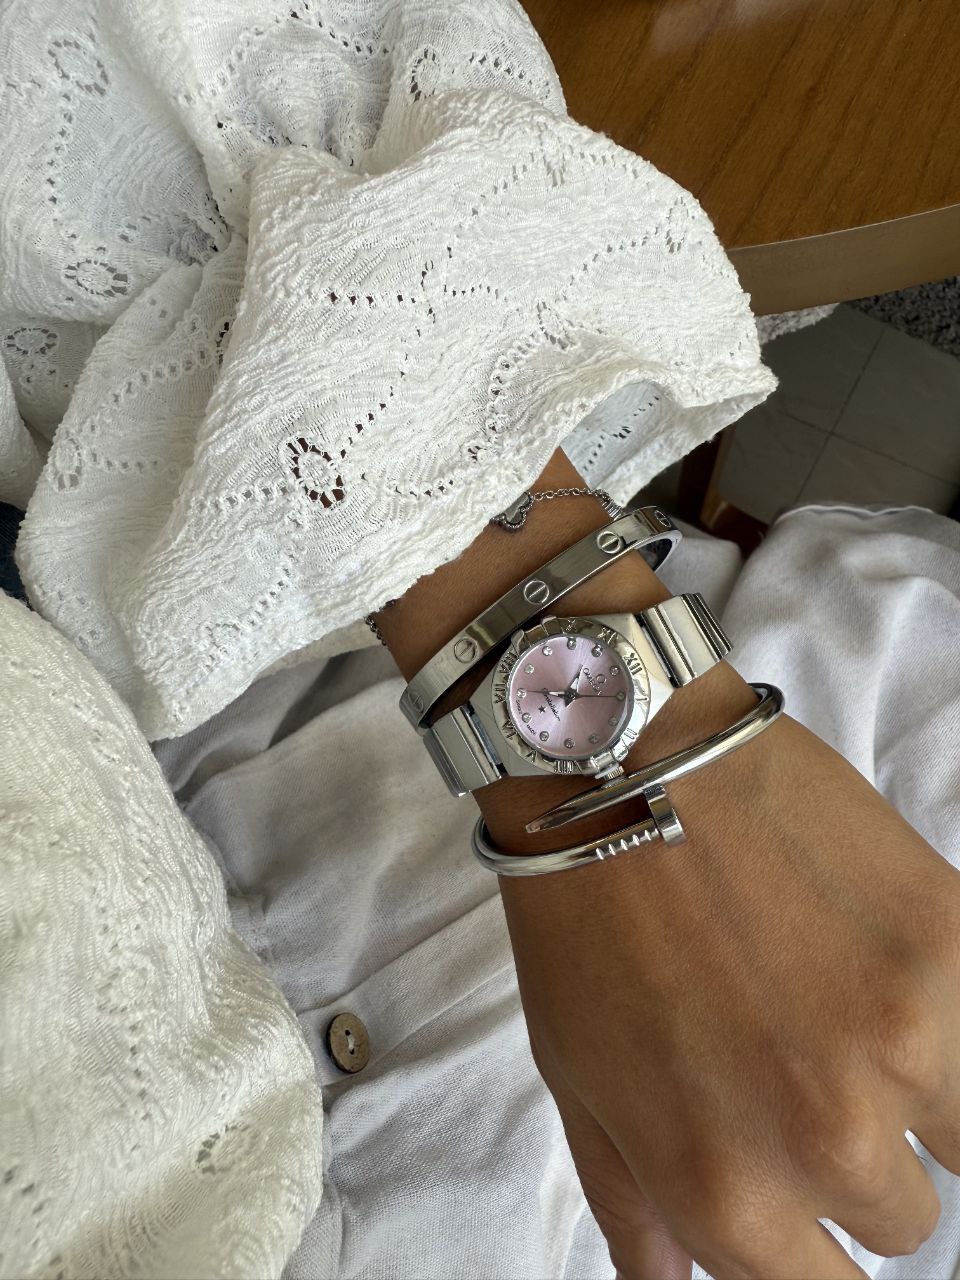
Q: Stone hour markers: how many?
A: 12